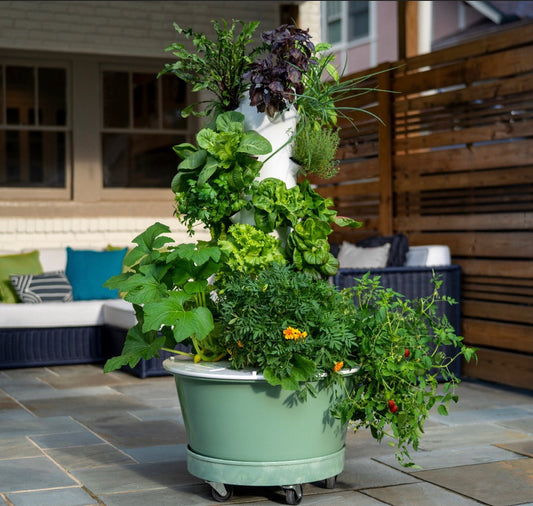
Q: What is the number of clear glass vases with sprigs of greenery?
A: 0